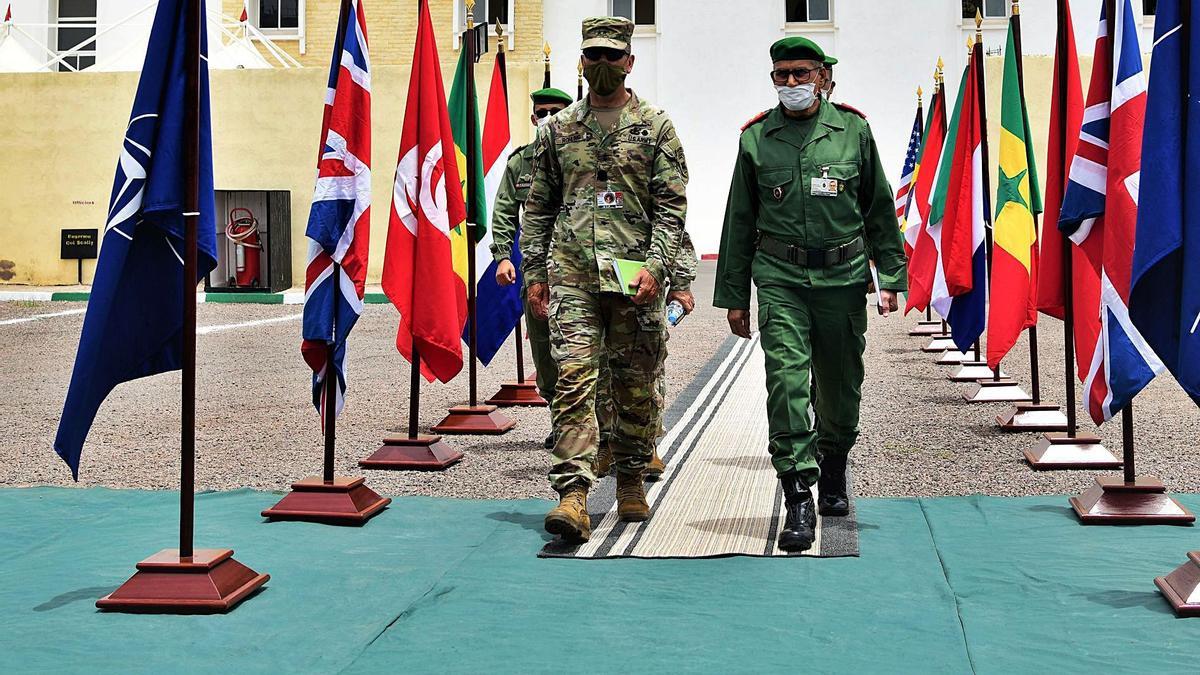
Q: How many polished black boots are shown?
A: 2